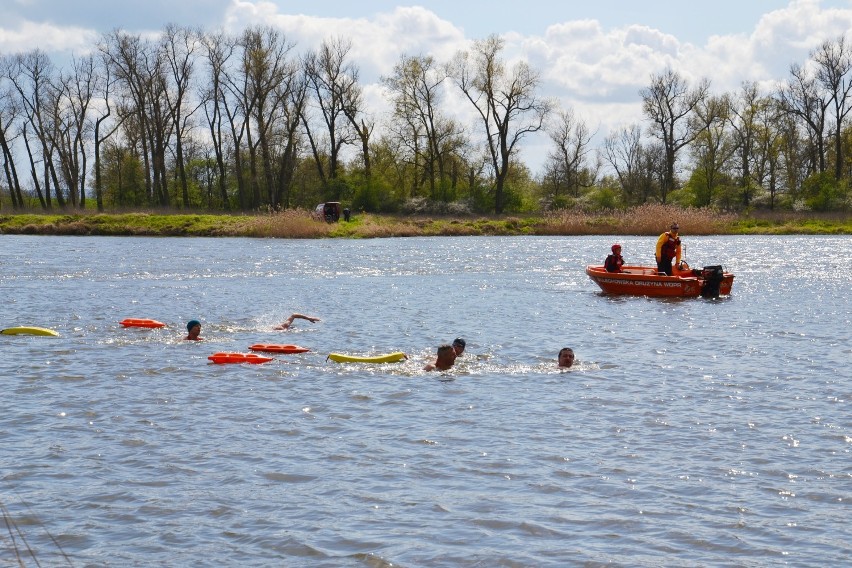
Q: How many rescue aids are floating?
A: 5